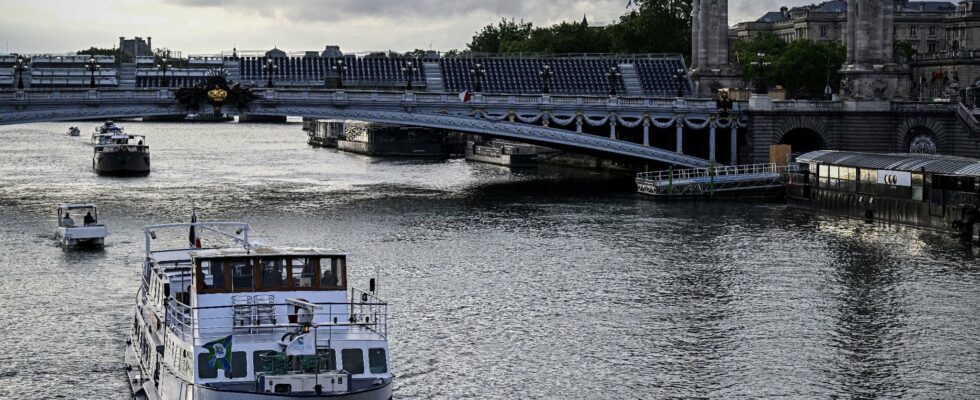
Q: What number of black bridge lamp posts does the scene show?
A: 11